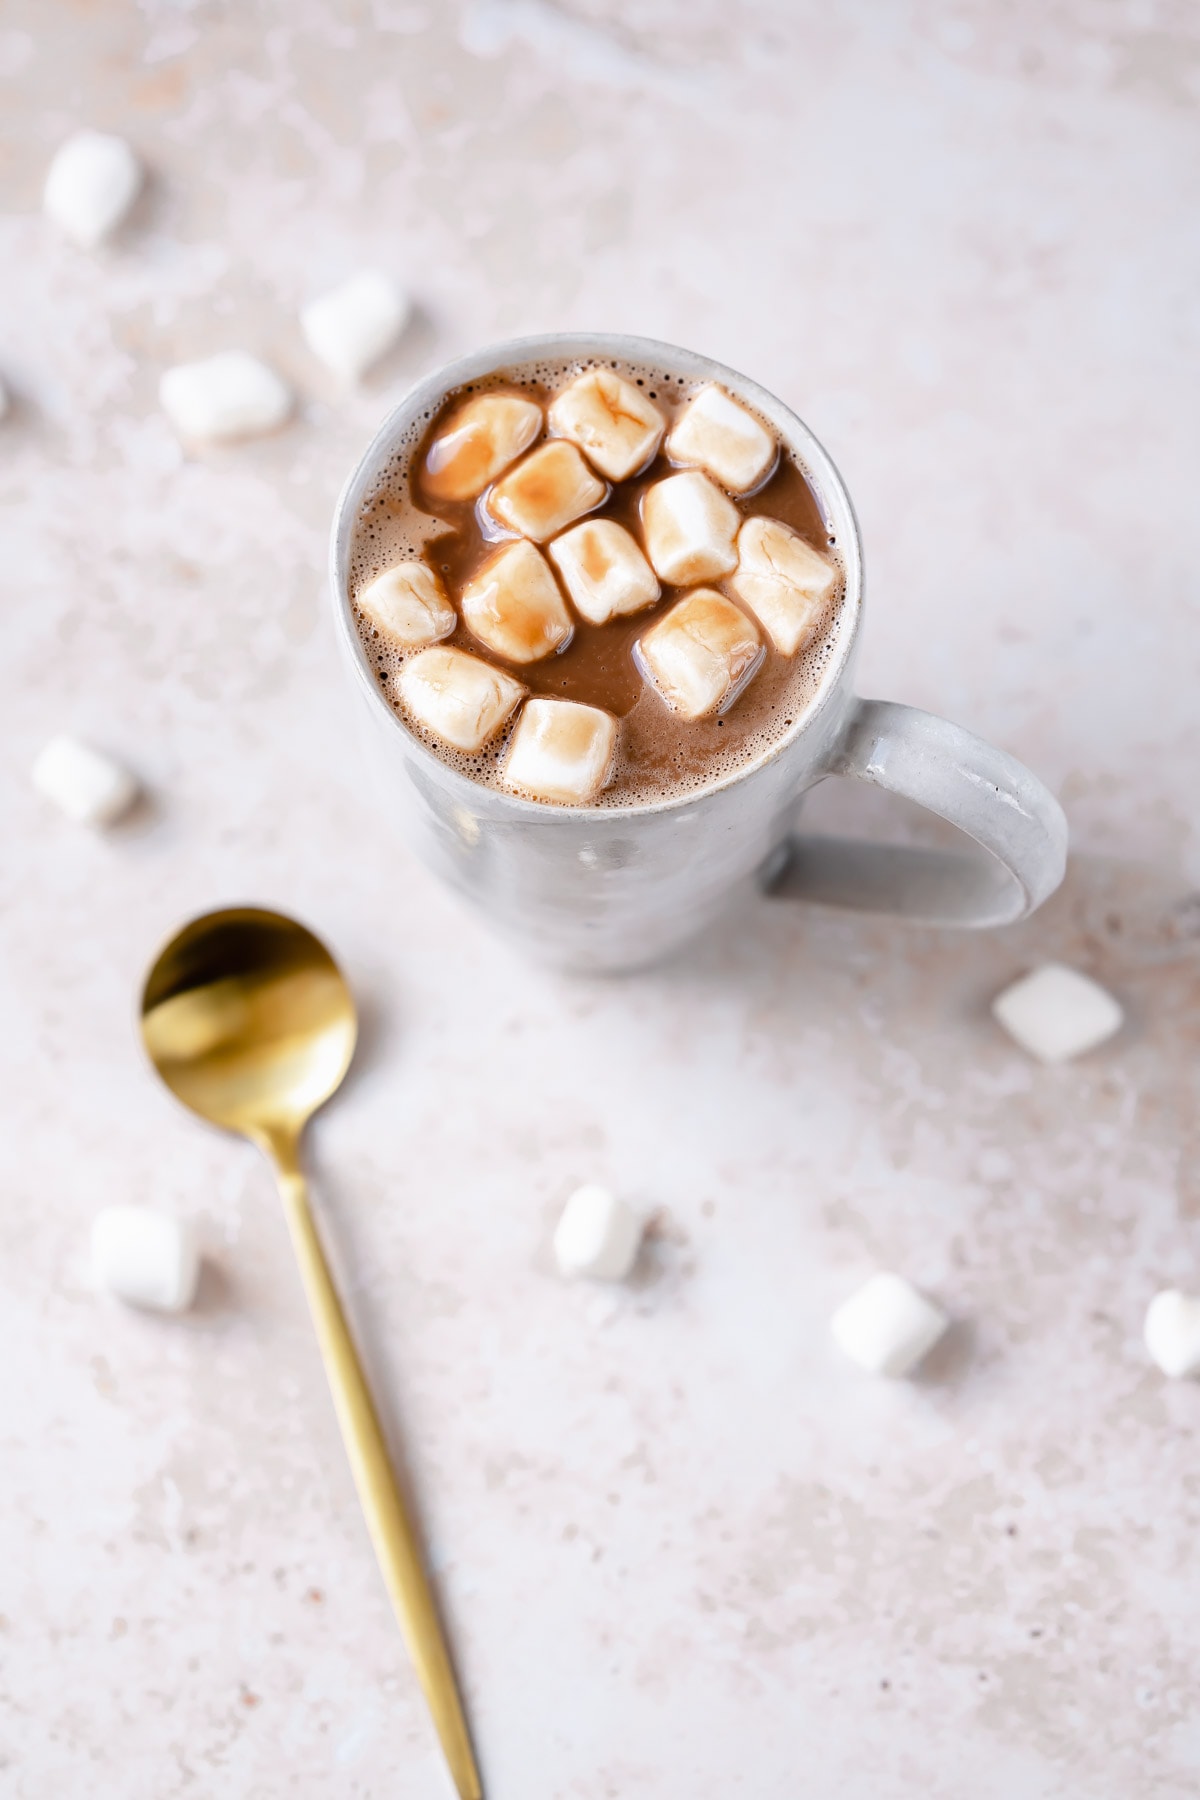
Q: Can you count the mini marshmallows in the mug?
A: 12